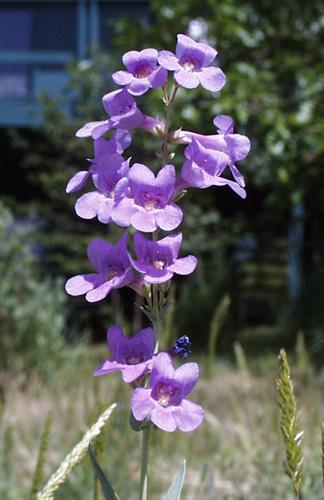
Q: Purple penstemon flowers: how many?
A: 12